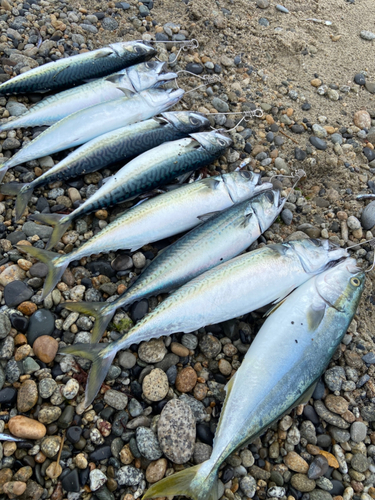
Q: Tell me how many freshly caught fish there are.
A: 9